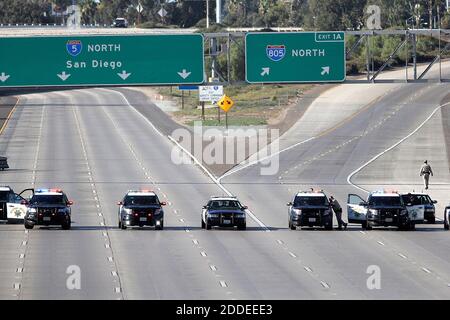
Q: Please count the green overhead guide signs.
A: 2